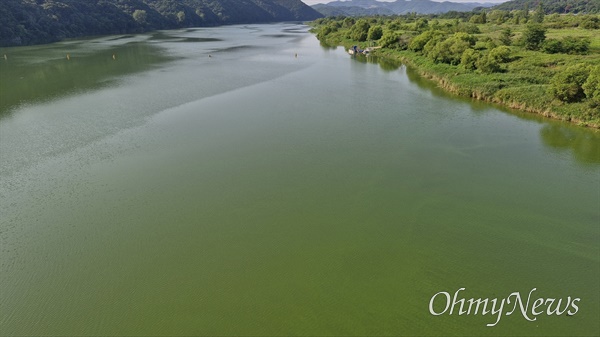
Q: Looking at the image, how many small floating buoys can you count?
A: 5